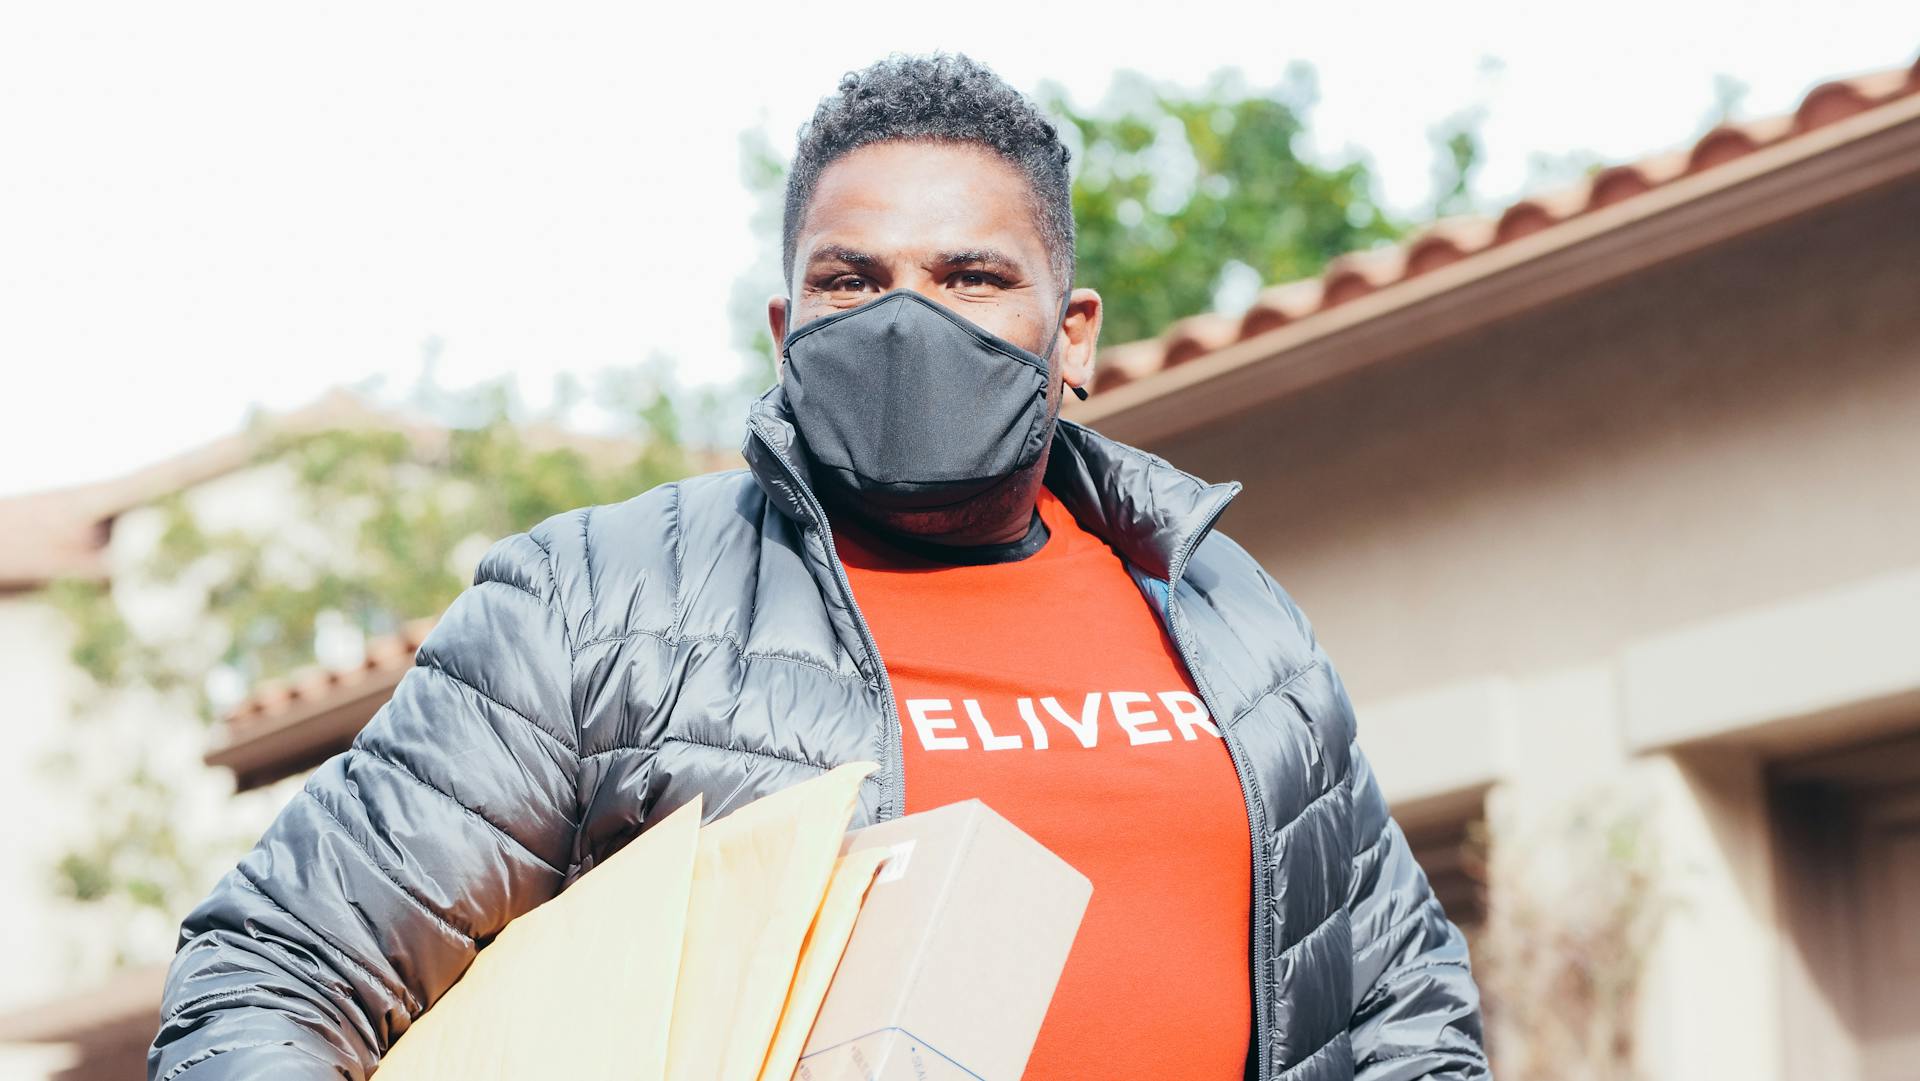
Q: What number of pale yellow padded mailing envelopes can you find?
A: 3